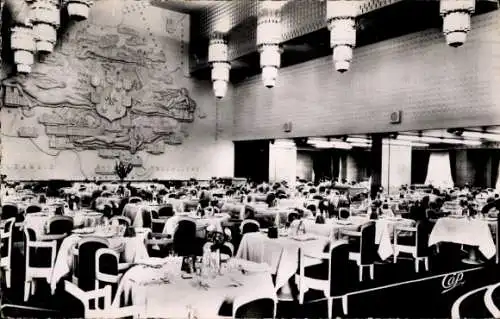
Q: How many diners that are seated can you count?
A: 0